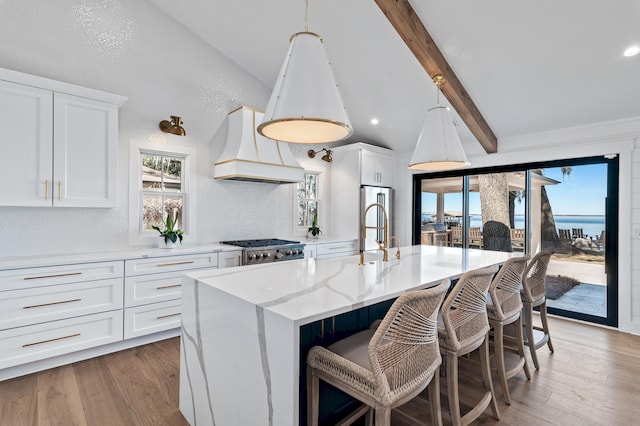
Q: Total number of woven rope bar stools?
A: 4